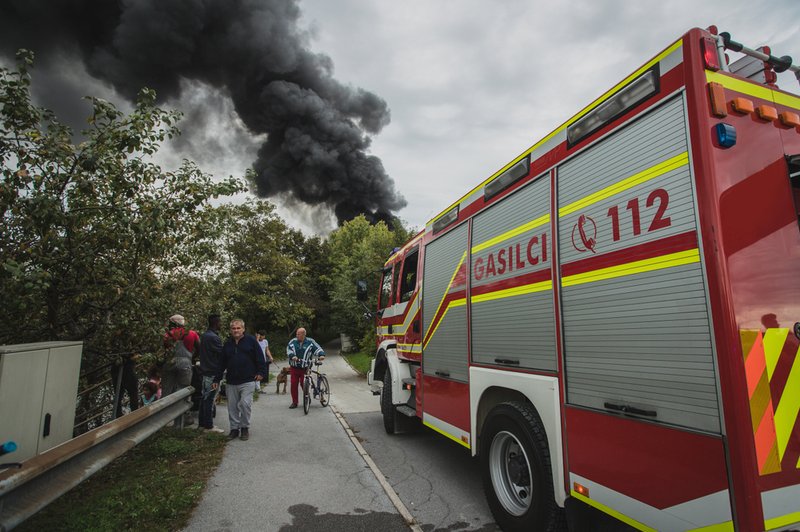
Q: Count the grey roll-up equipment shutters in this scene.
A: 3